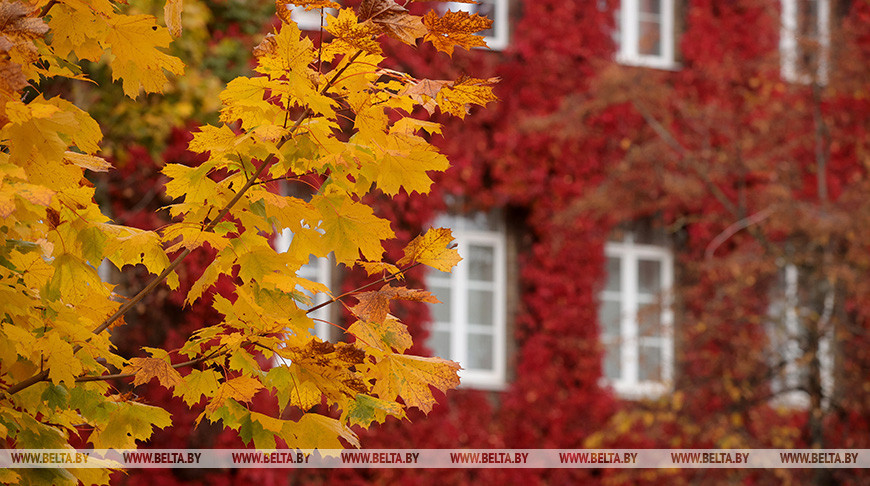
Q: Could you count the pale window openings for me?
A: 8